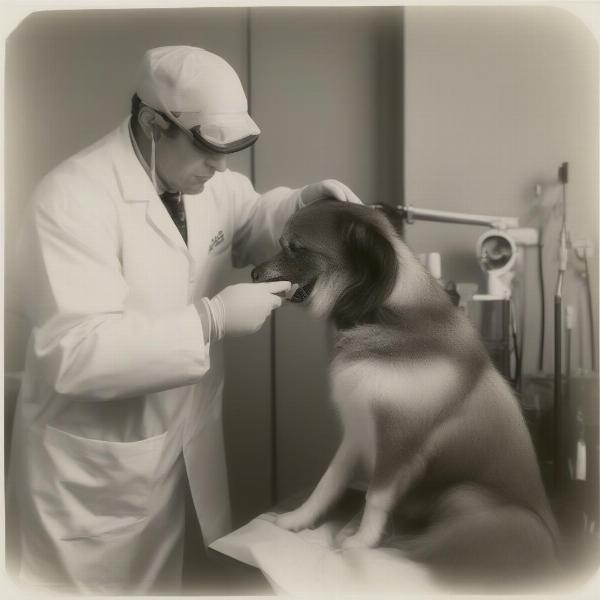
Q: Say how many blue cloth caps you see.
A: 0